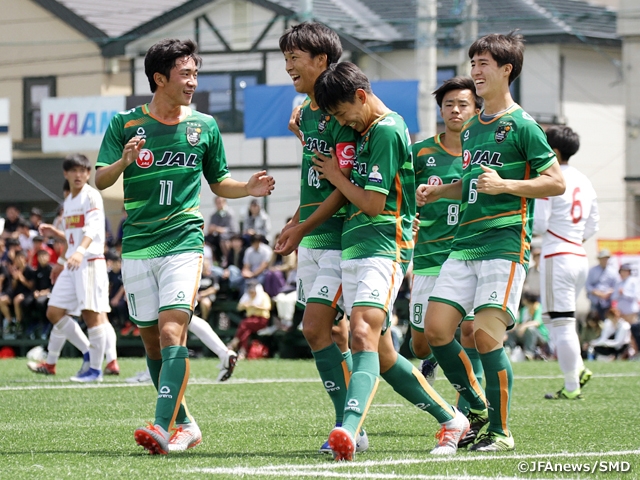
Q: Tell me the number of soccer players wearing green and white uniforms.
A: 5